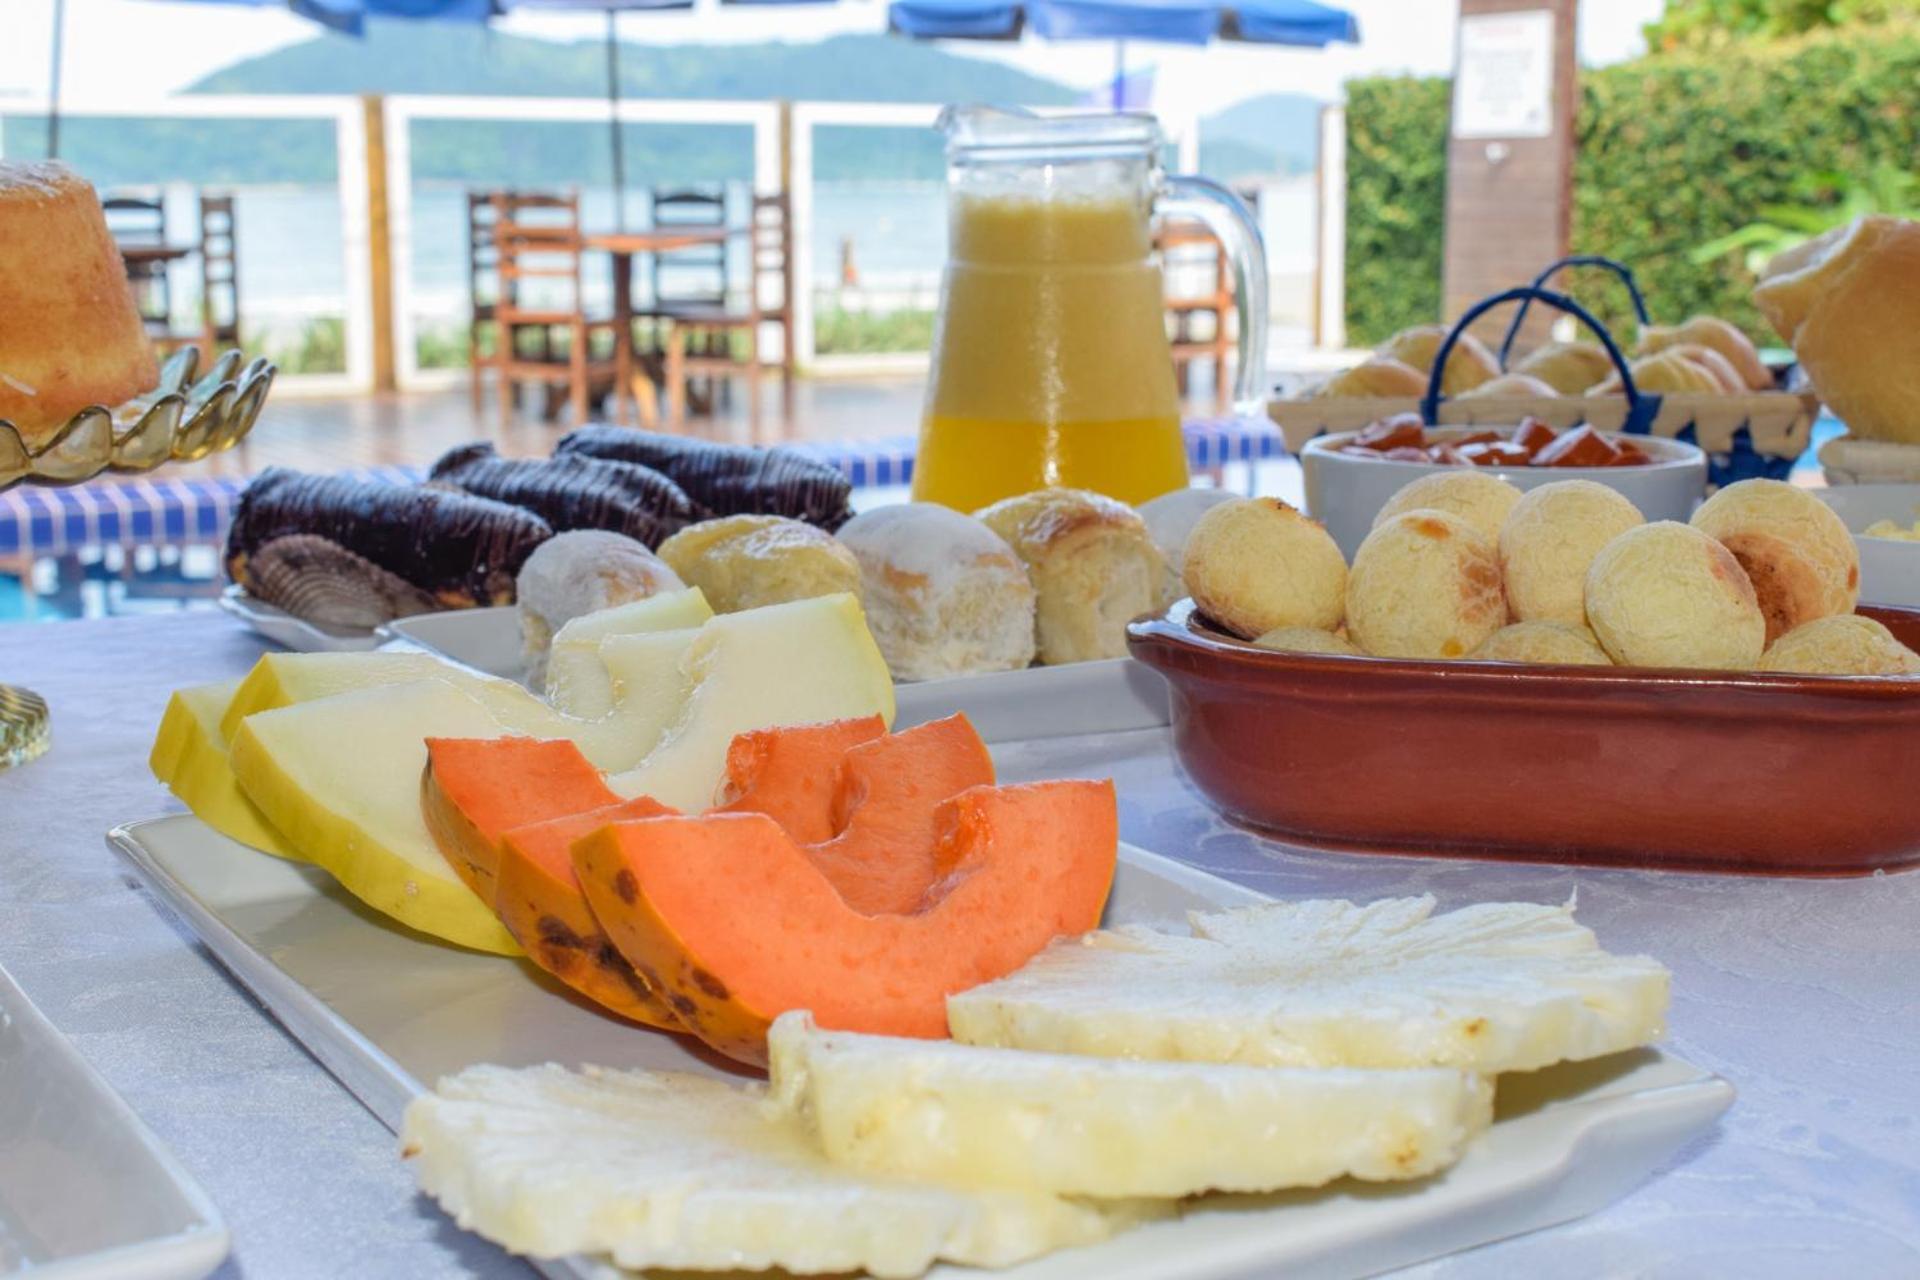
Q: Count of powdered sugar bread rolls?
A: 3